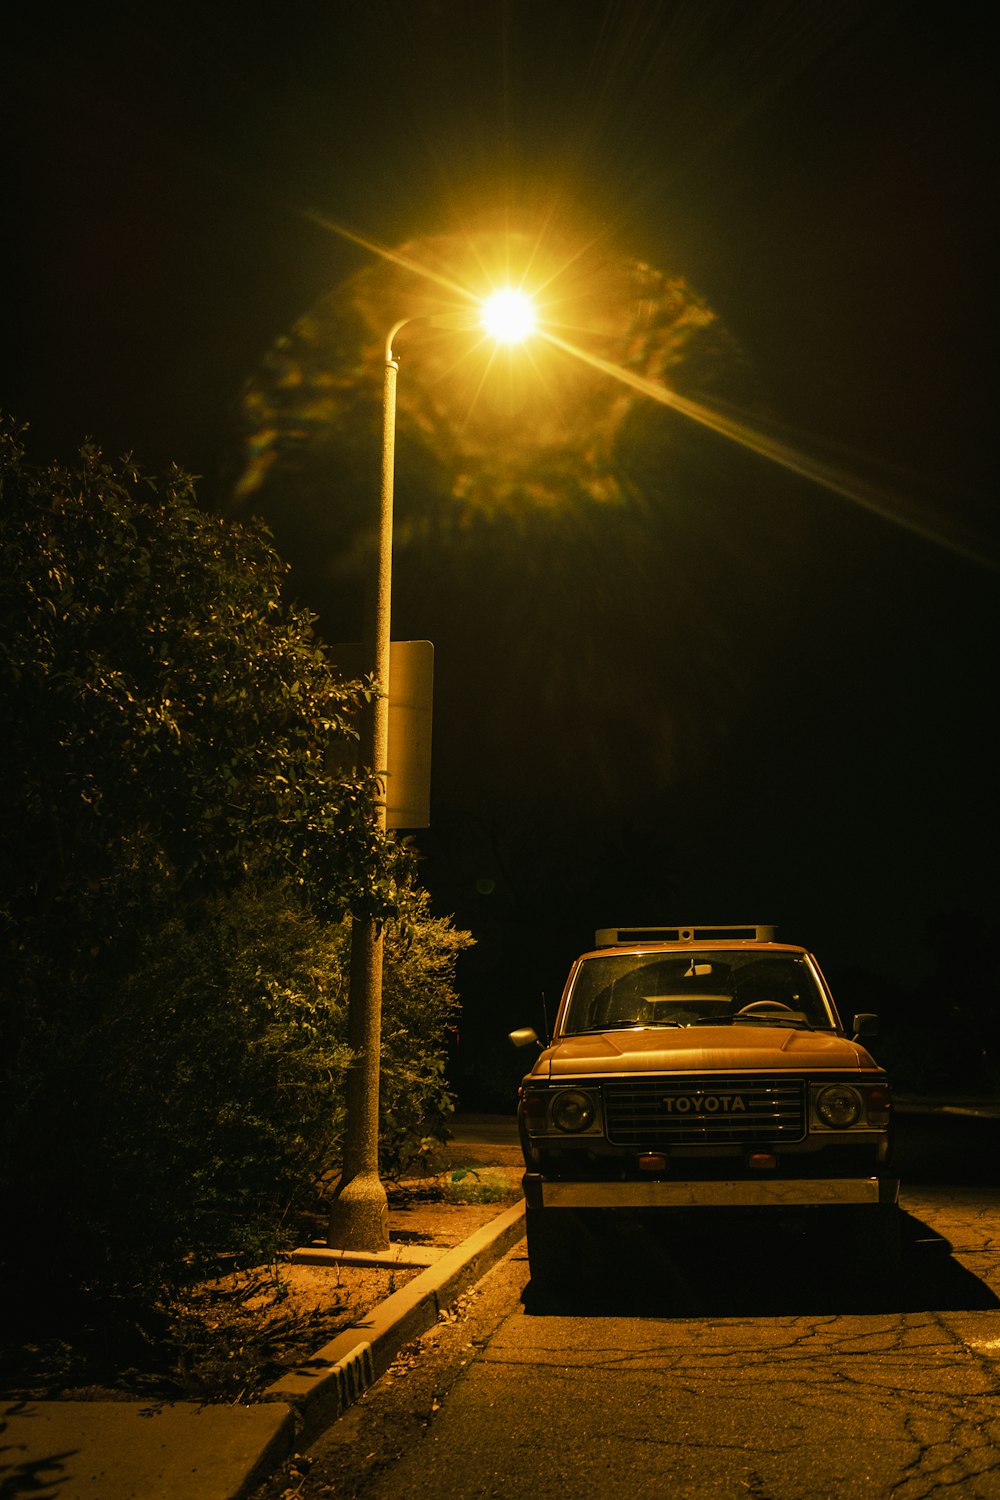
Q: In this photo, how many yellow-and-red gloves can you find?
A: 0